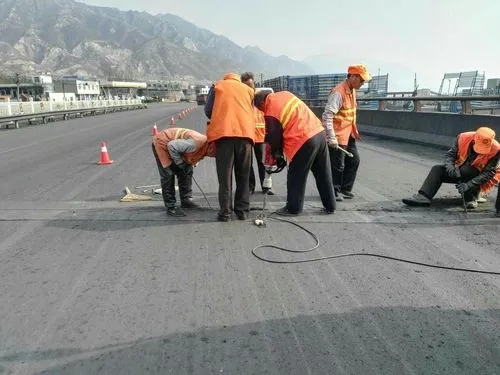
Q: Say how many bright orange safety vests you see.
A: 6